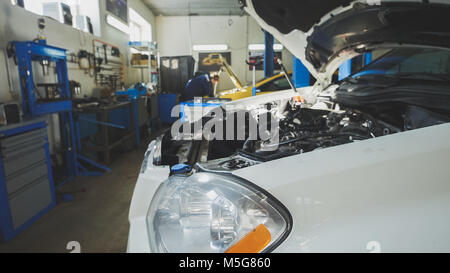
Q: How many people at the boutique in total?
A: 1